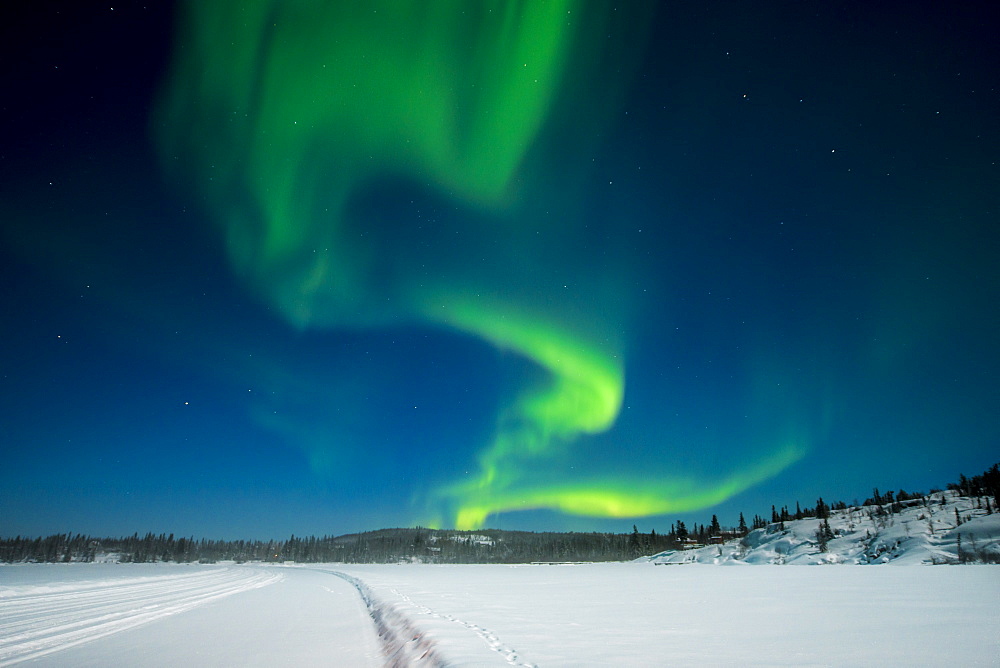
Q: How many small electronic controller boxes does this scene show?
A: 0